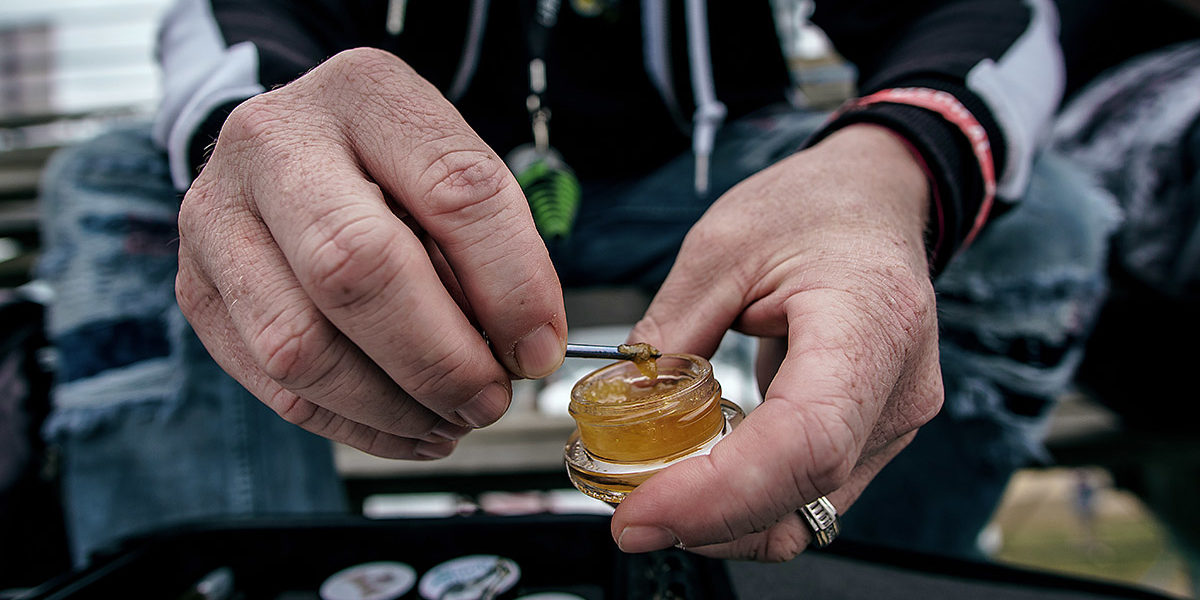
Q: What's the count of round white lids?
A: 3